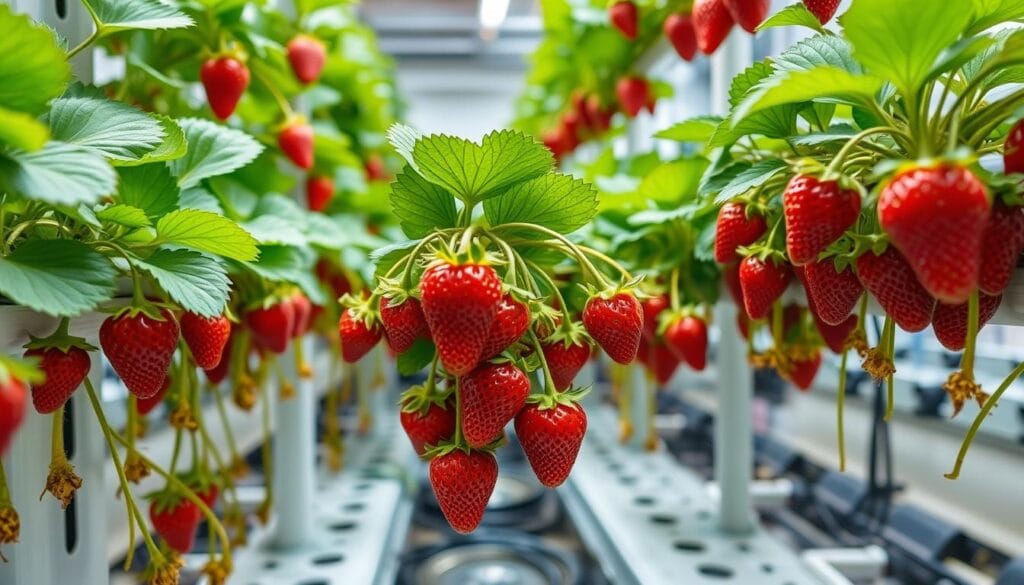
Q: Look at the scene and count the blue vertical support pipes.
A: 0